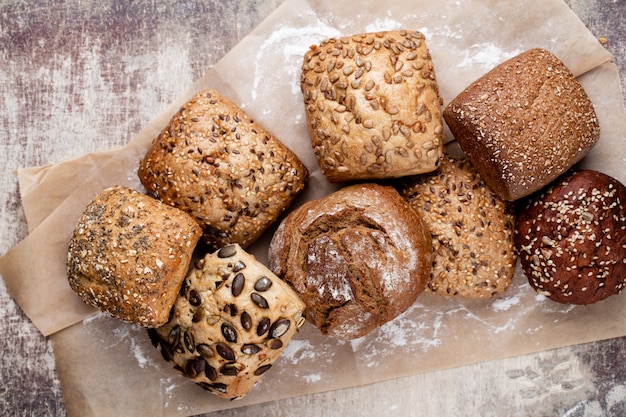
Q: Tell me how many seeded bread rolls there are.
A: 7